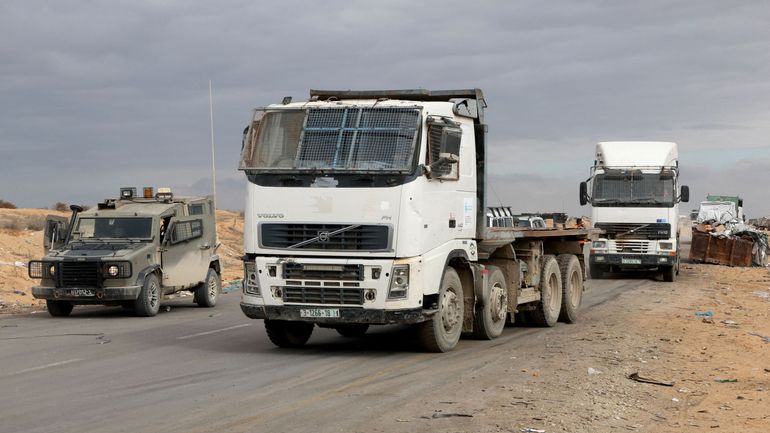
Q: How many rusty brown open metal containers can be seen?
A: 1